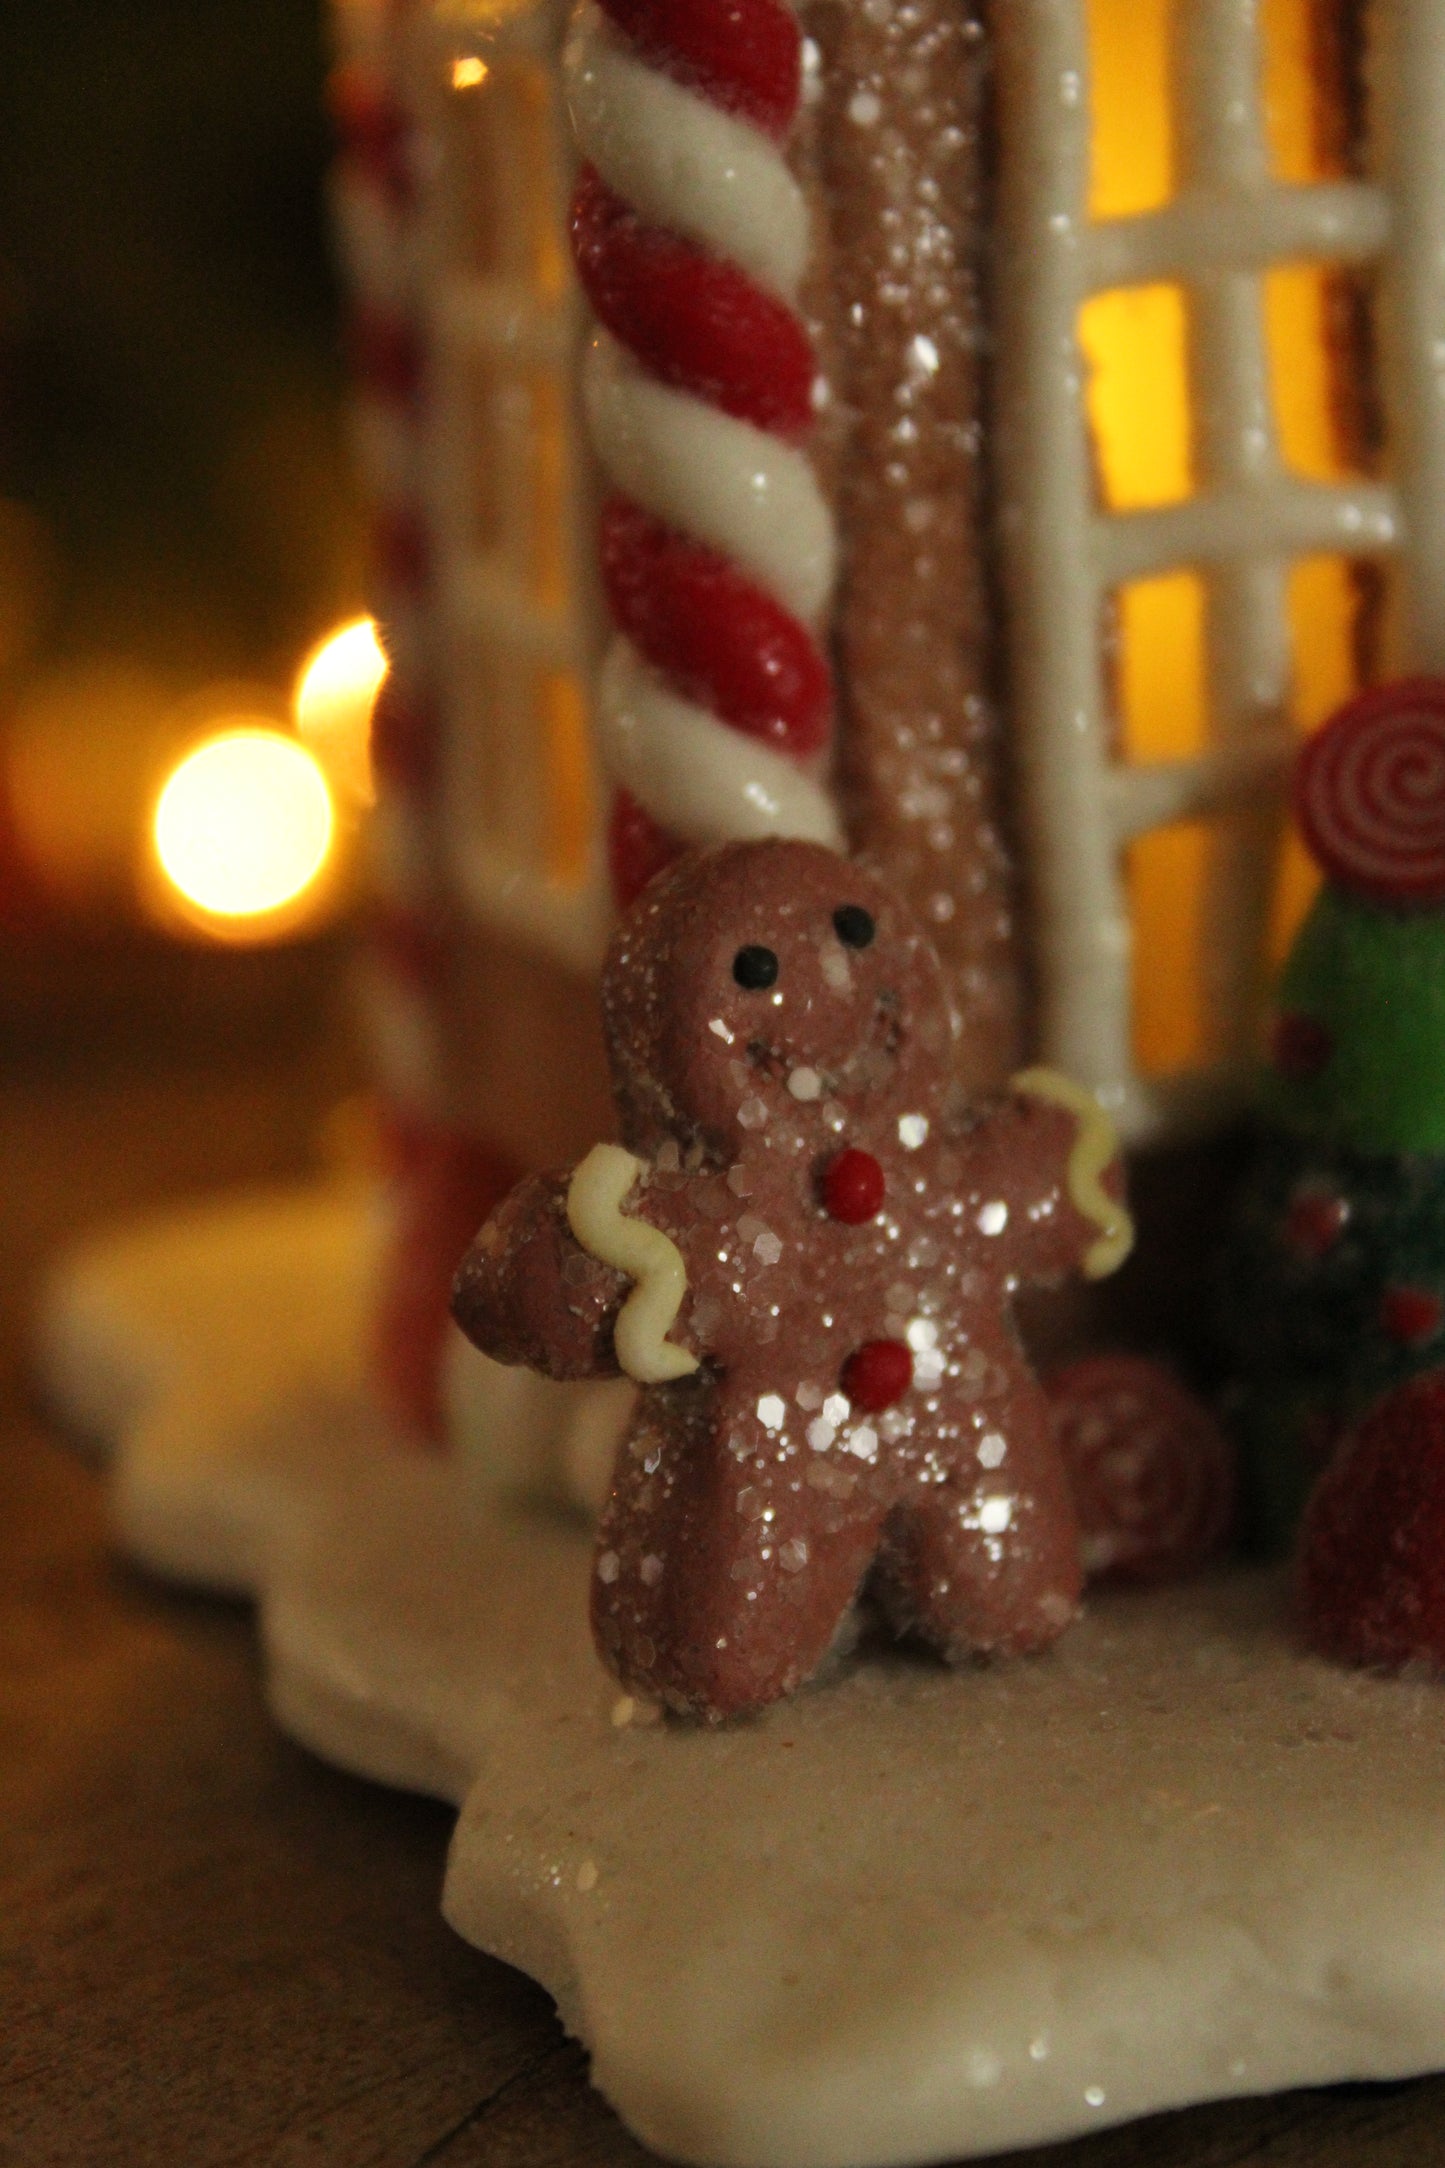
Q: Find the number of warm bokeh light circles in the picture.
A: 2